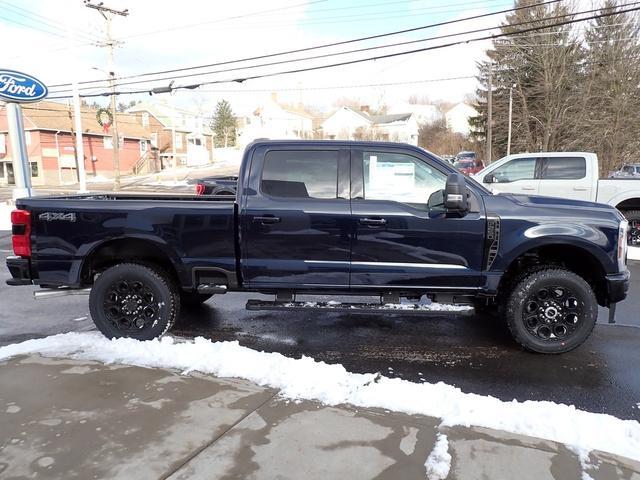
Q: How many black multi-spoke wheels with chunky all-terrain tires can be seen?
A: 2